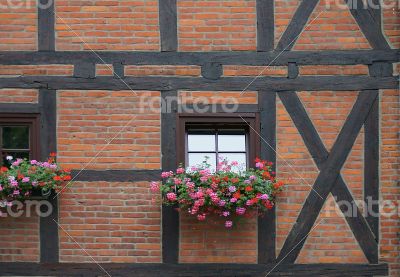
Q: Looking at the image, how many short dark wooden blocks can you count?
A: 5